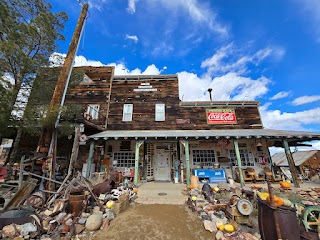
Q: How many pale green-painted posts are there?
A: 5